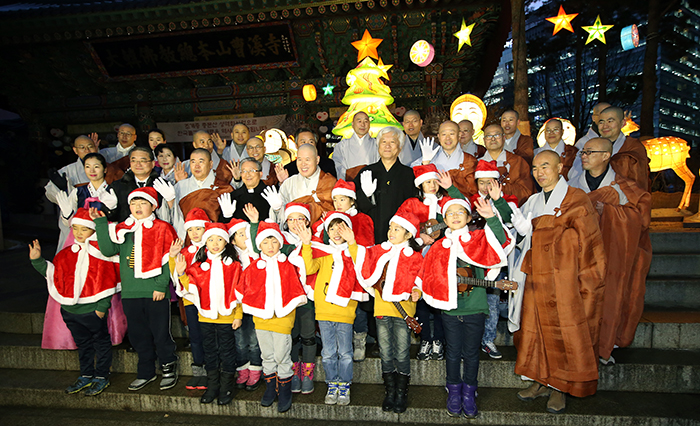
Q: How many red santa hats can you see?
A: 13